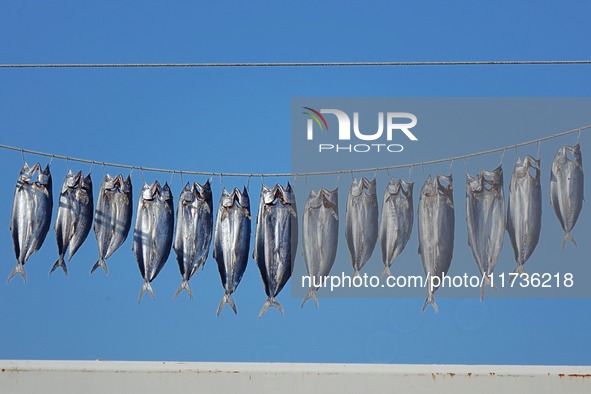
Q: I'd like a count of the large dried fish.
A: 14